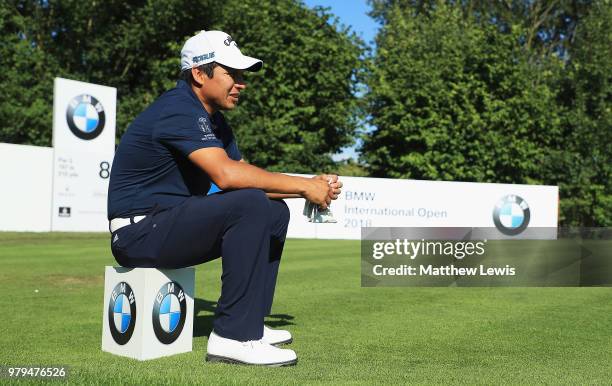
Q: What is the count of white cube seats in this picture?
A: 1